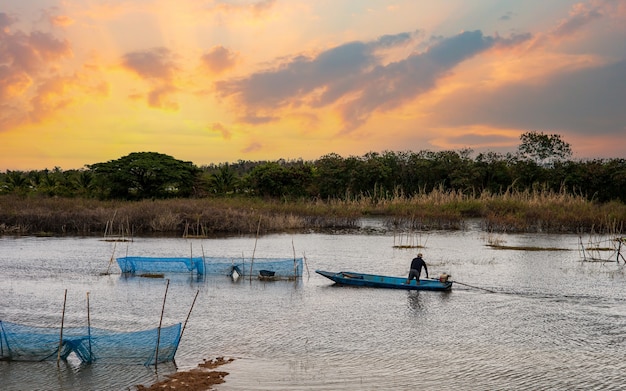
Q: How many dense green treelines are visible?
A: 1